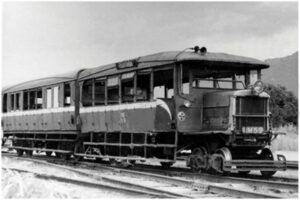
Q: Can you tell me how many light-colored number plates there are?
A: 1